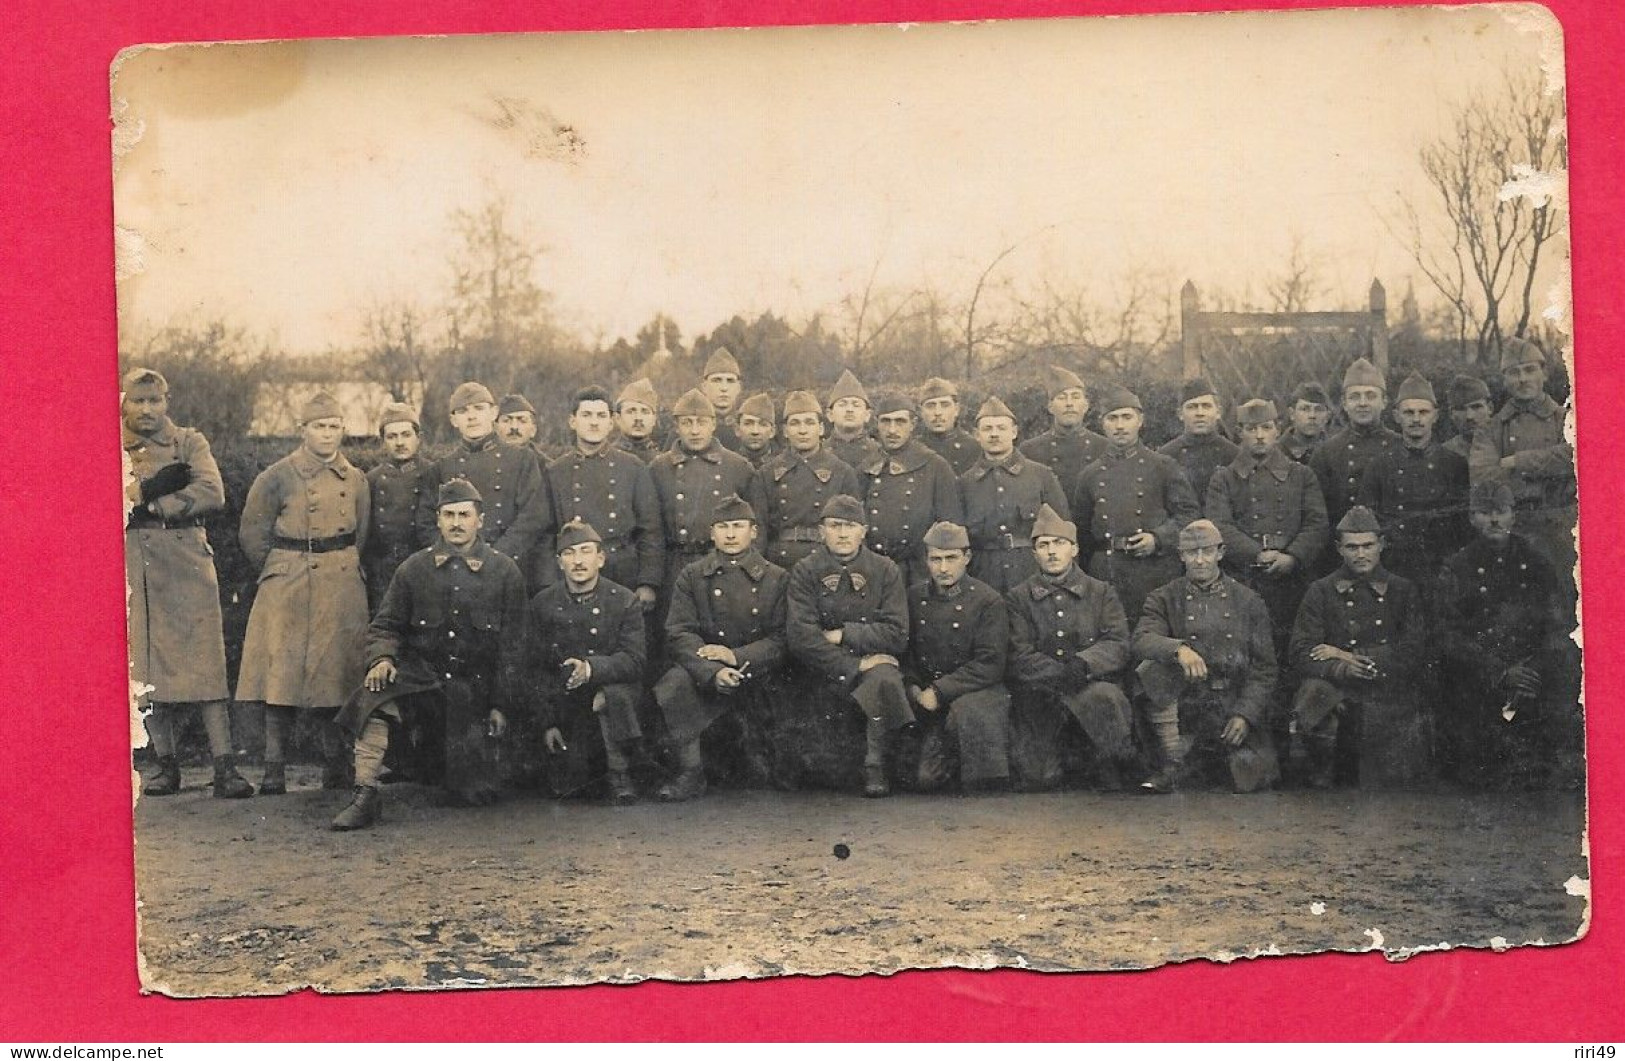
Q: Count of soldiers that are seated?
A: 9